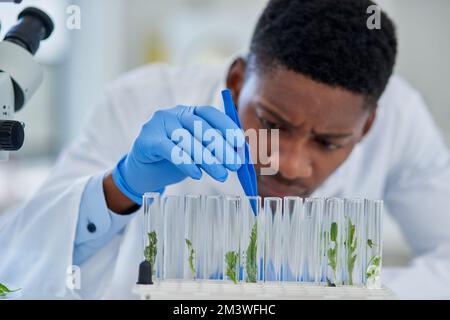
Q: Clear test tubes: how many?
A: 12